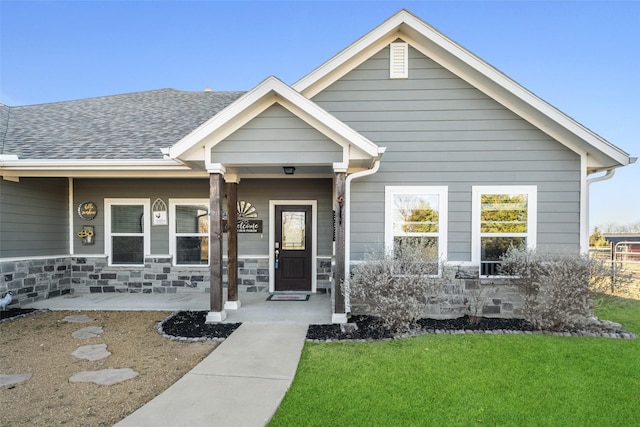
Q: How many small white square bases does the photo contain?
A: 3